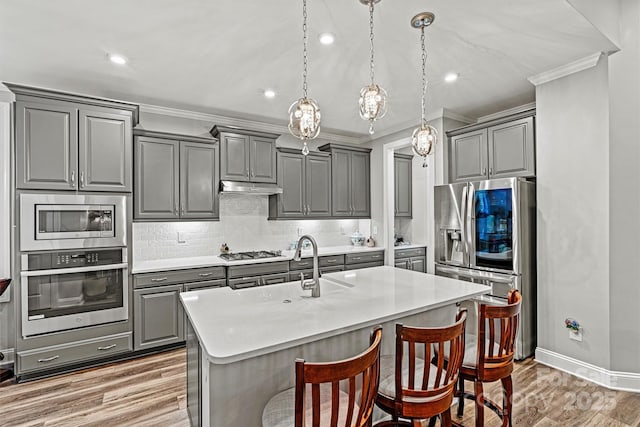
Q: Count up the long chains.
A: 3